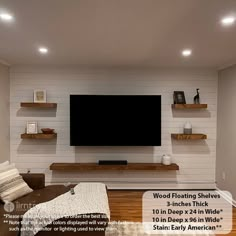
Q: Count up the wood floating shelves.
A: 5